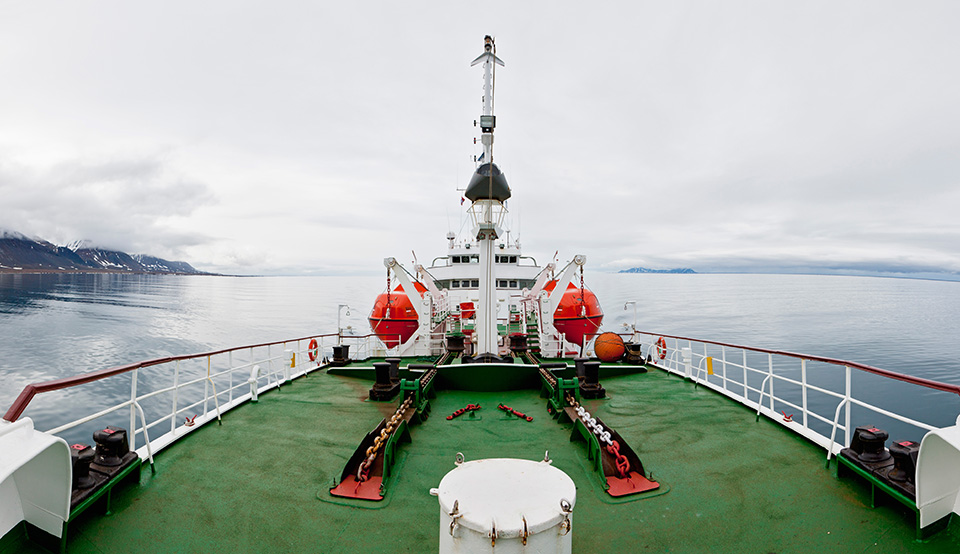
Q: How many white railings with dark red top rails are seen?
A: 2